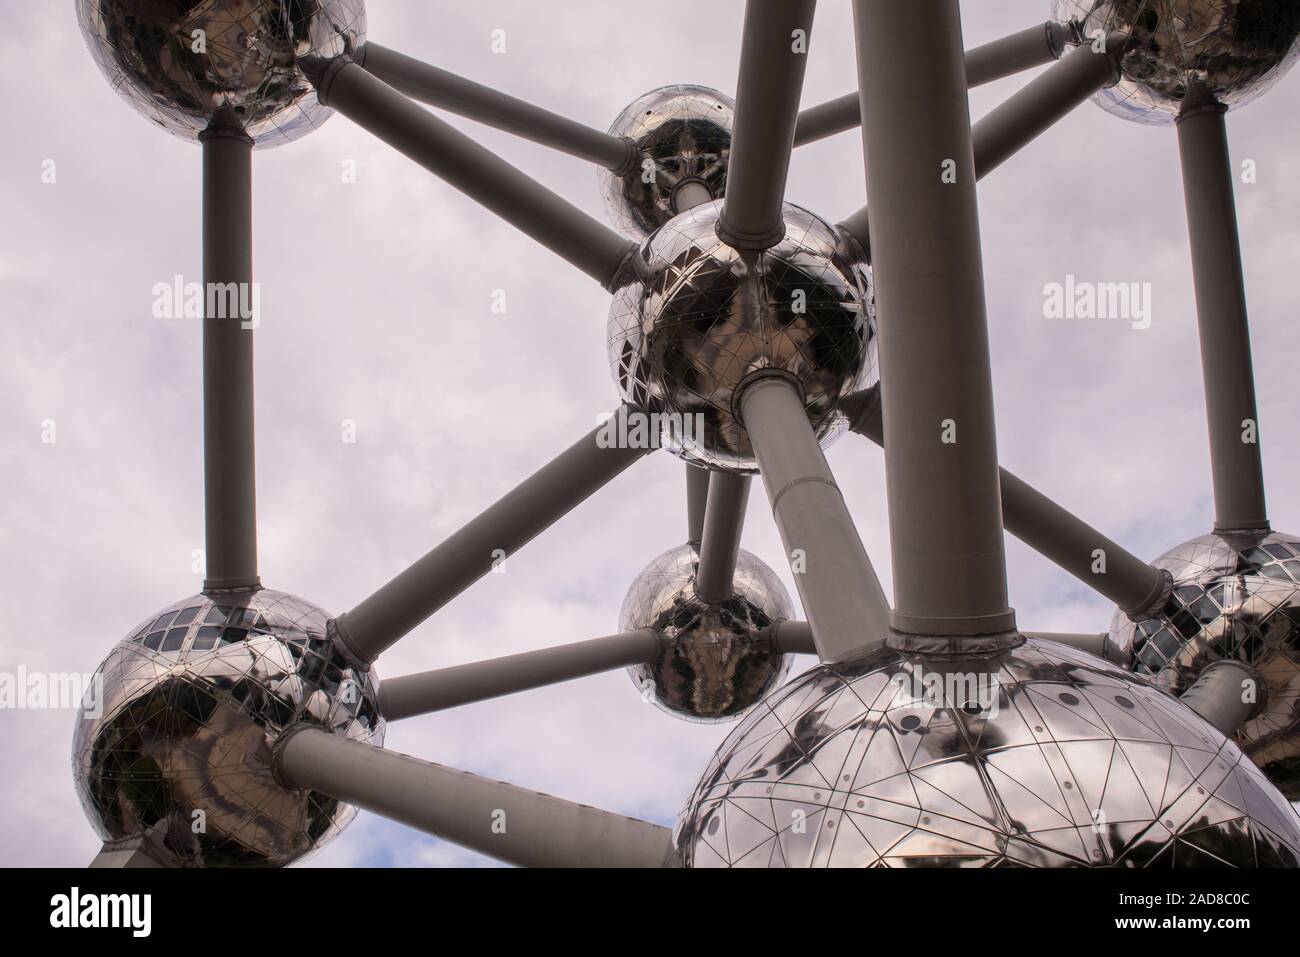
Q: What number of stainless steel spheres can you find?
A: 8